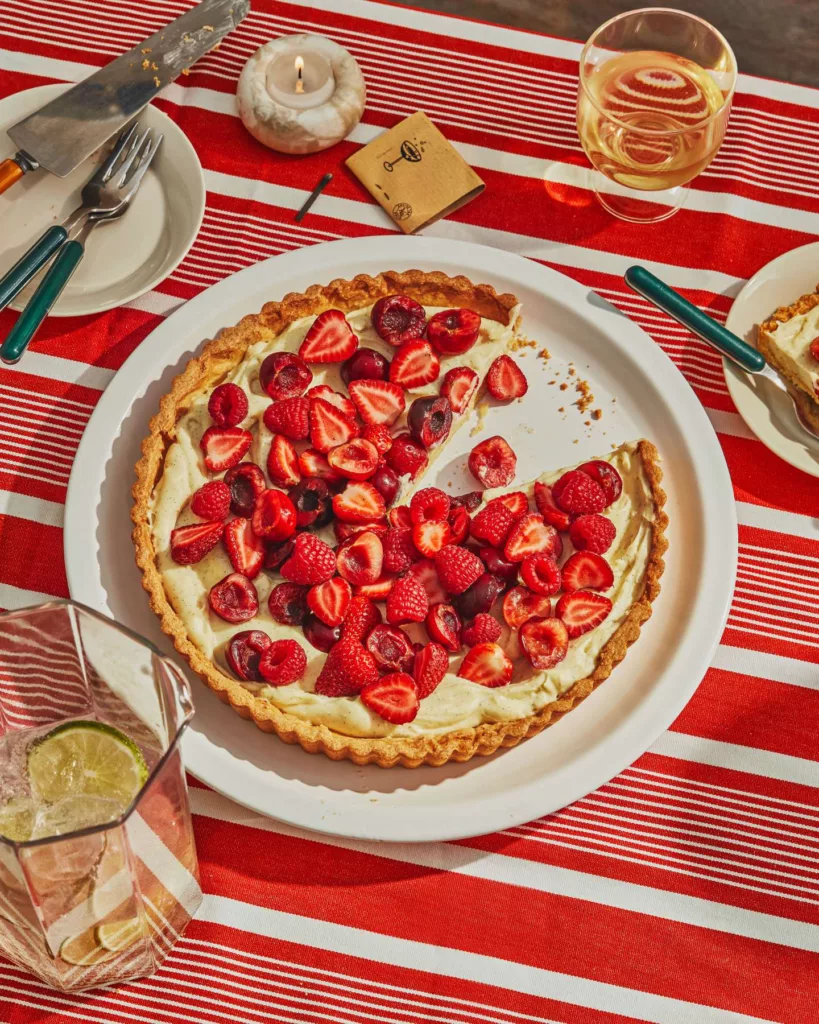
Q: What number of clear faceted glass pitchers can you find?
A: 1